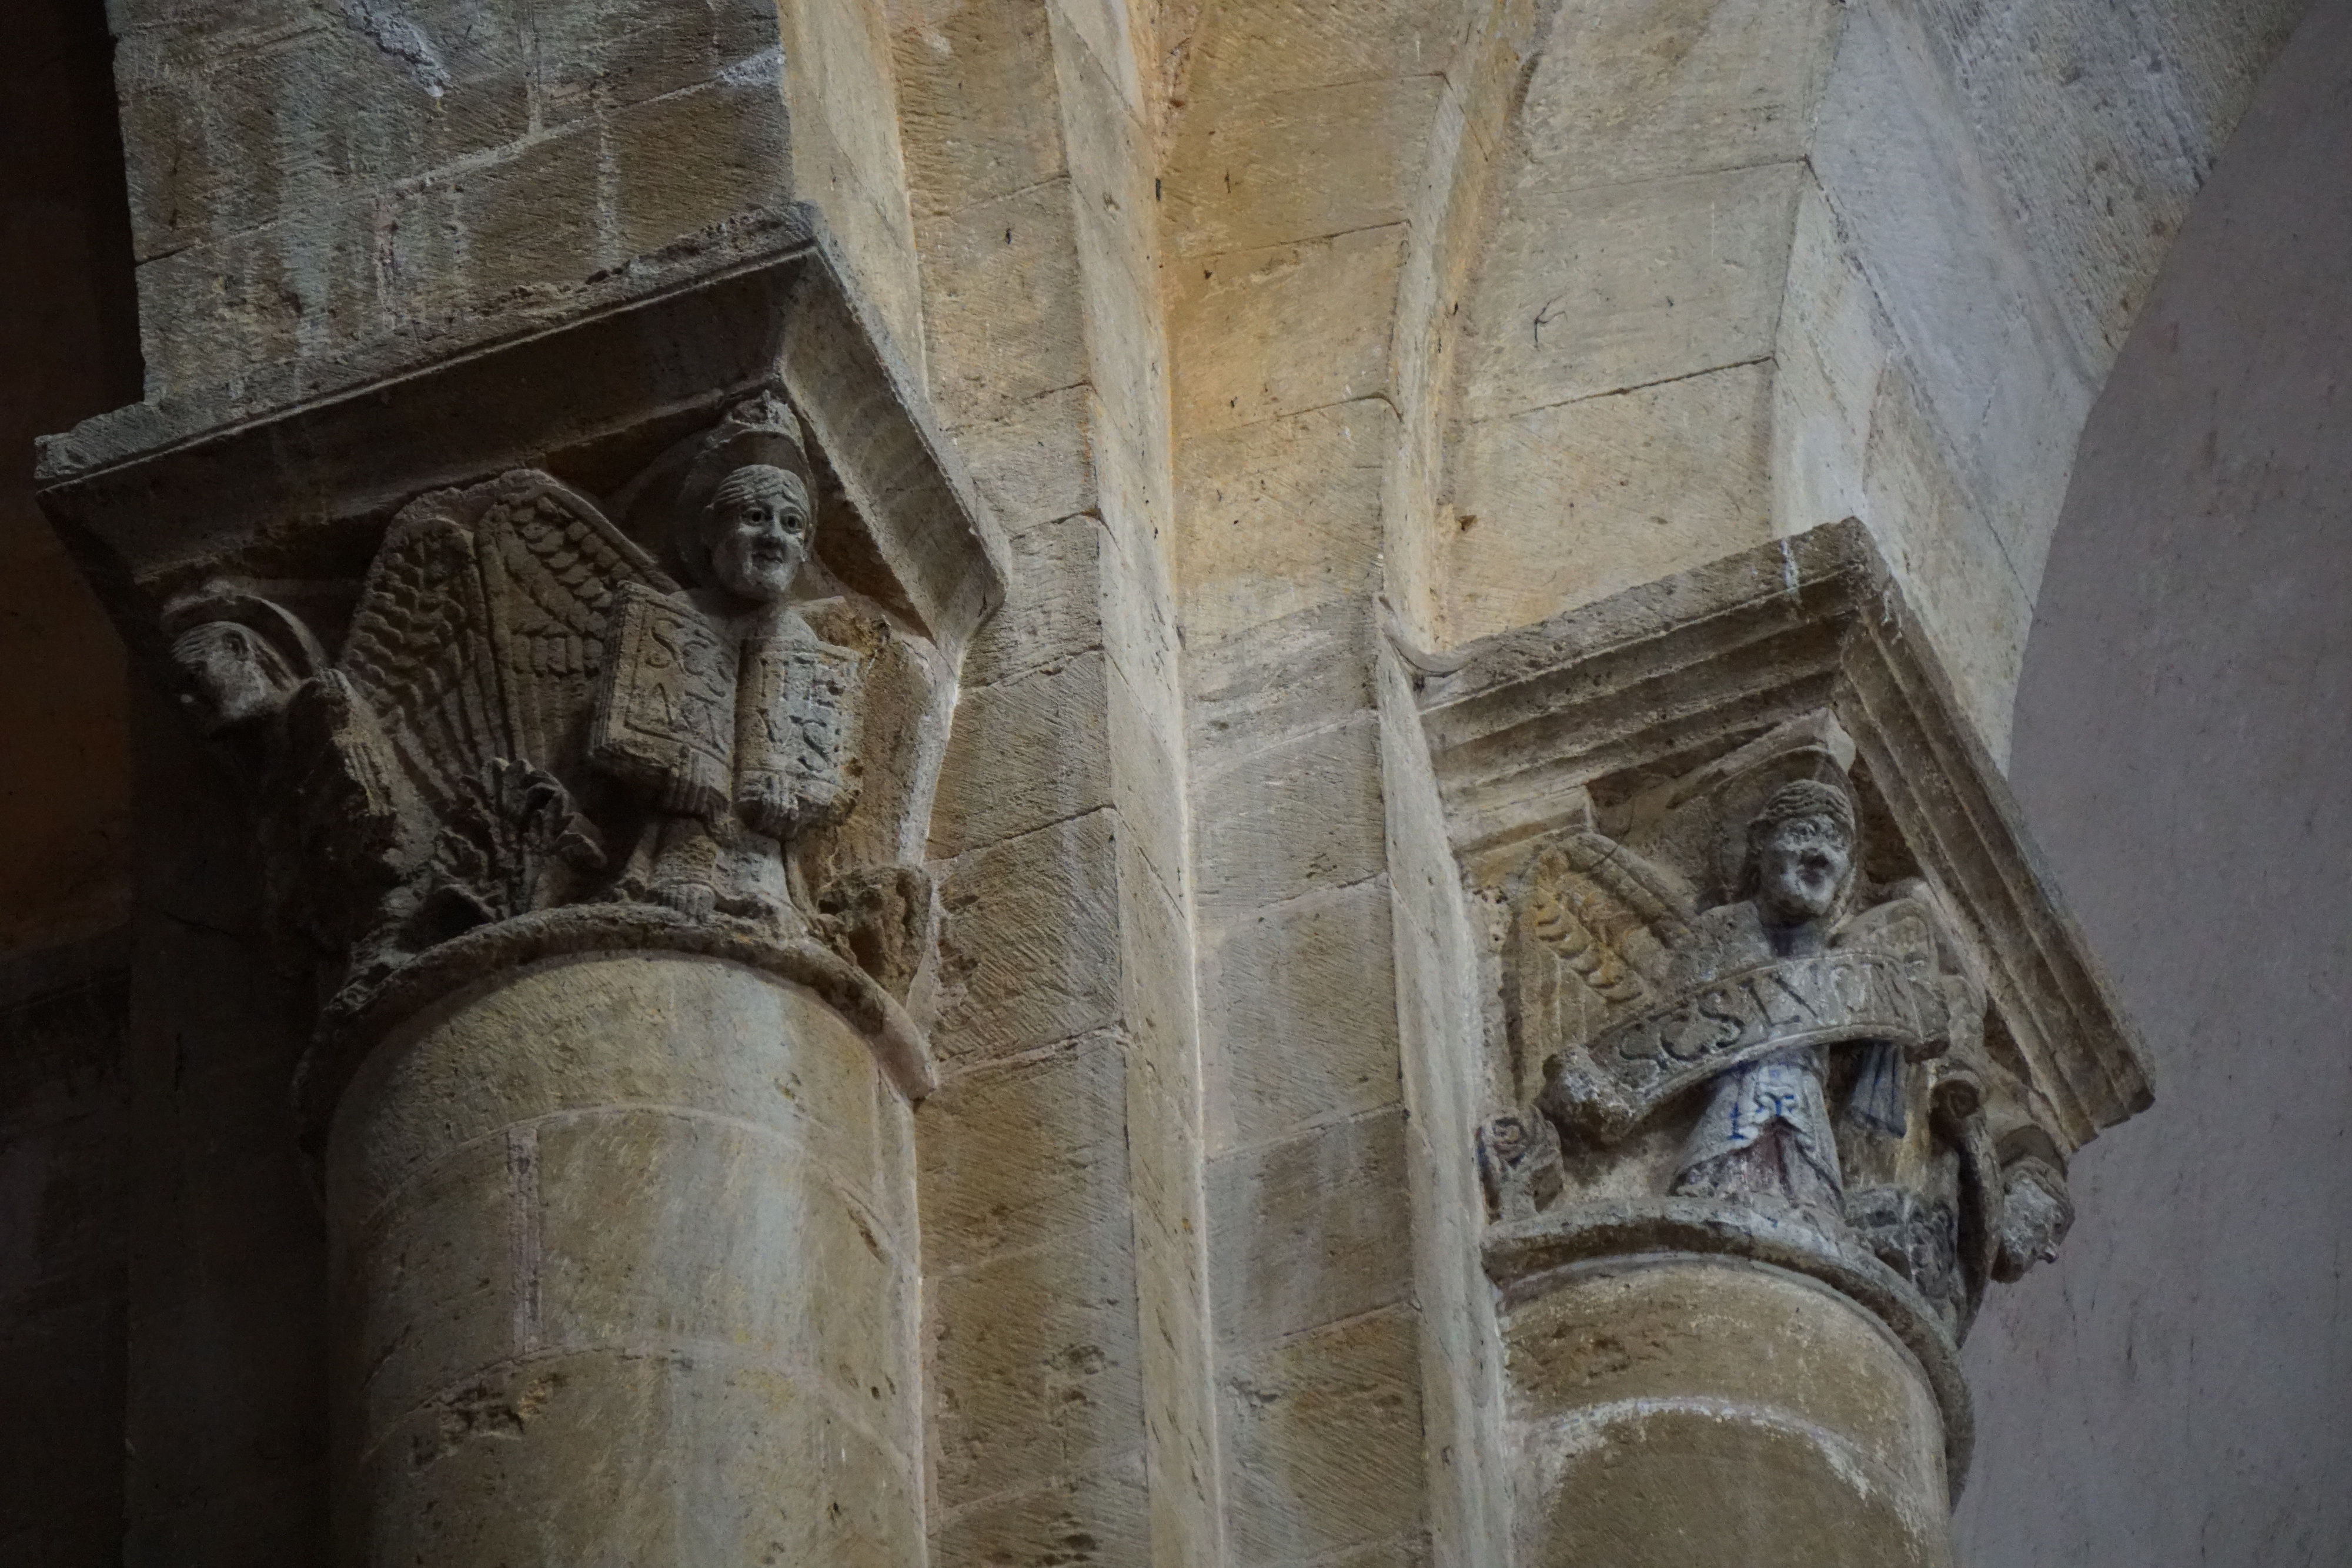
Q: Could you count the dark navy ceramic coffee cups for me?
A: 0